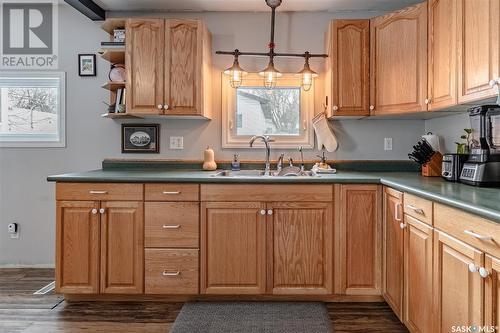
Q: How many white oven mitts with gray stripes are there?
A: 1